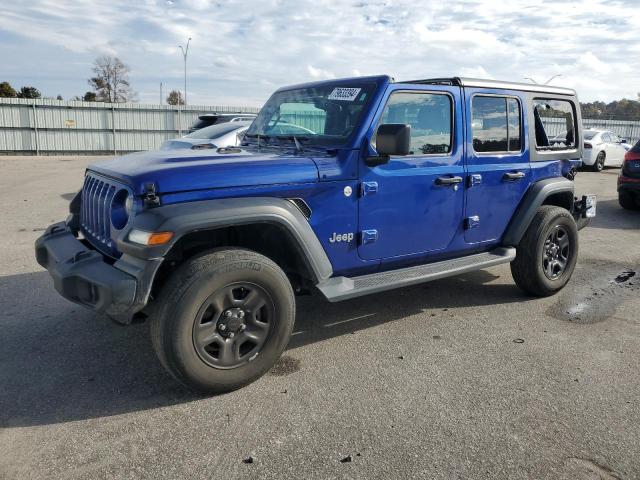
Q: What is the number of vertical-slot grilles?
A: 1